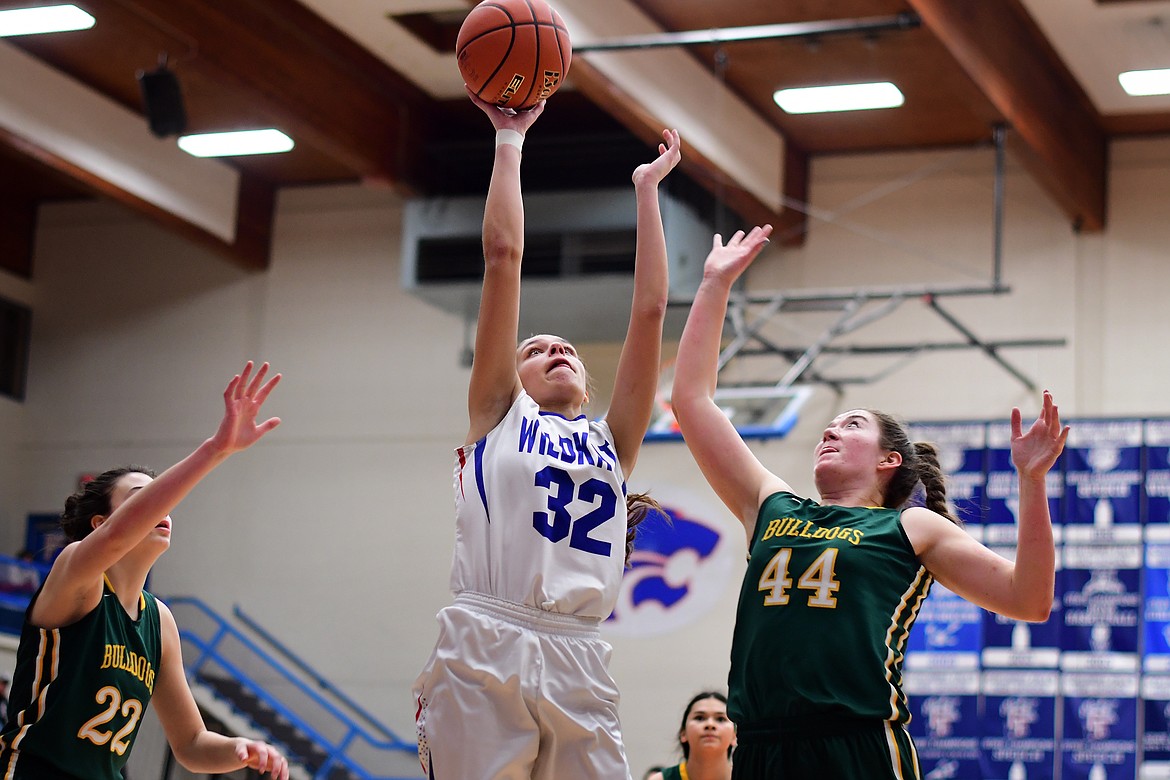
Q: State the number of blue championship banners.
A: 12